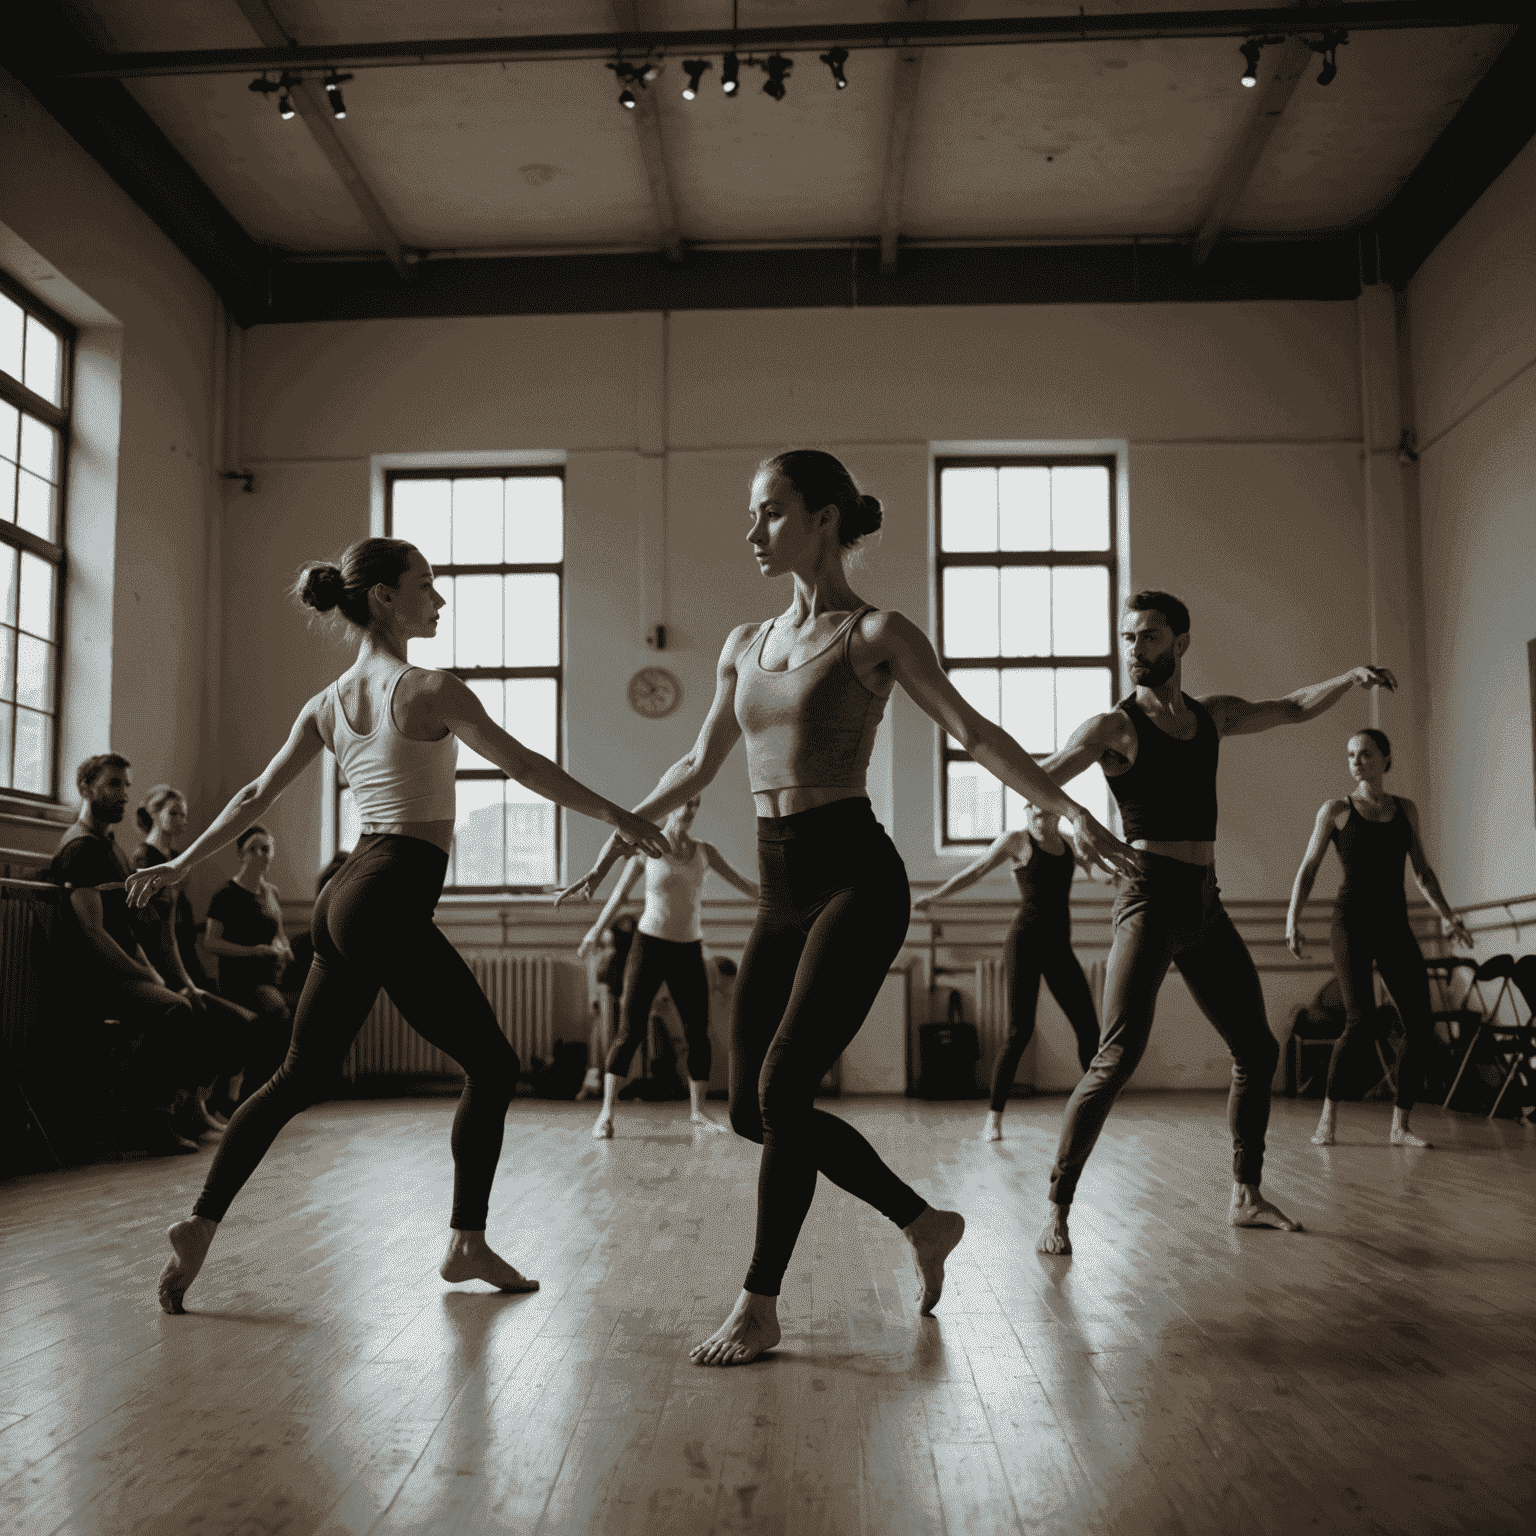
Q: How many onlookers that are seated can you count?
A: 3